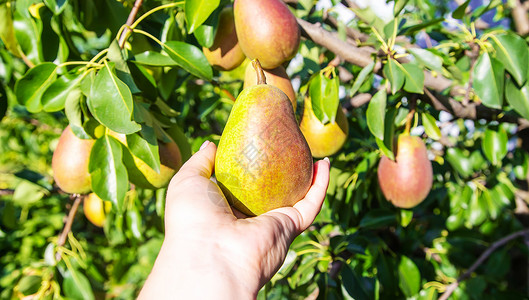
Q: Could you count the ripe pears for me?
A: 9